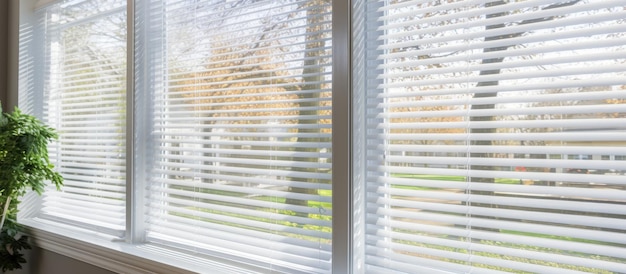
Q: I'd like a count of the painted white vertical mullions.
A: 2